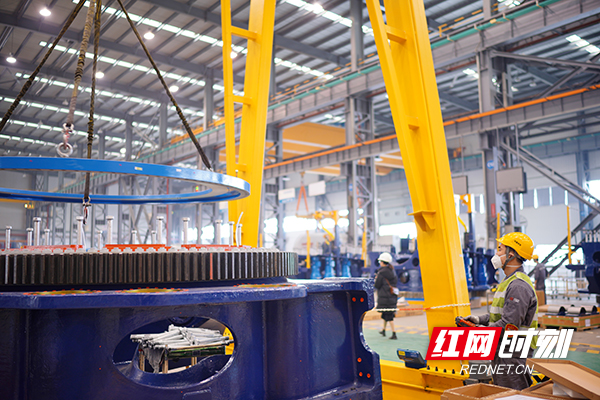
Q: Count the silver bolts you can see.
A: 14